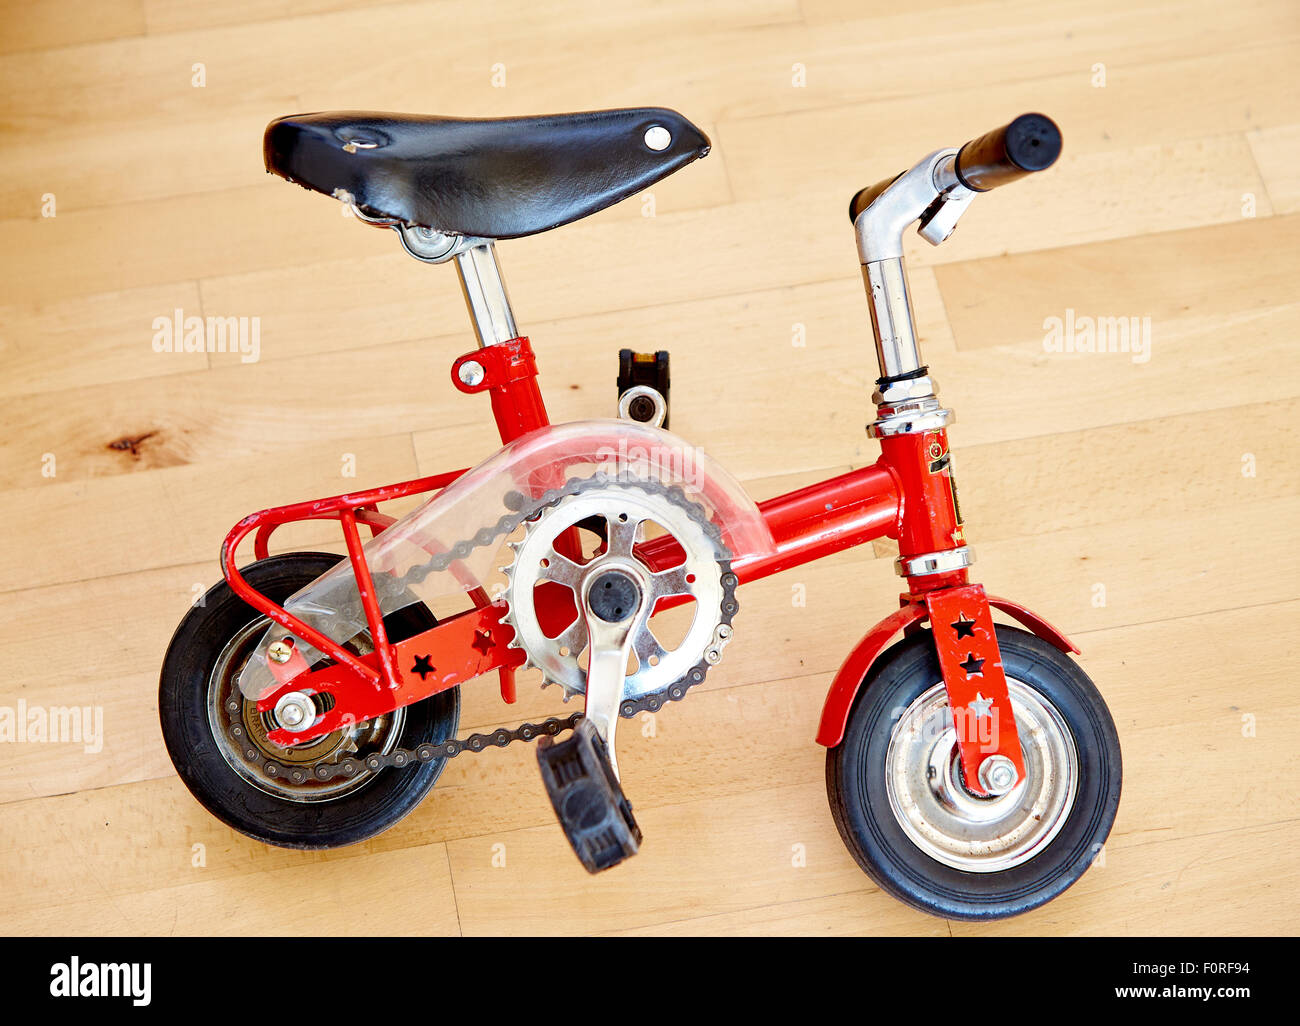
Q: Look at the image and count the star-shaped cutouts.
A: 5